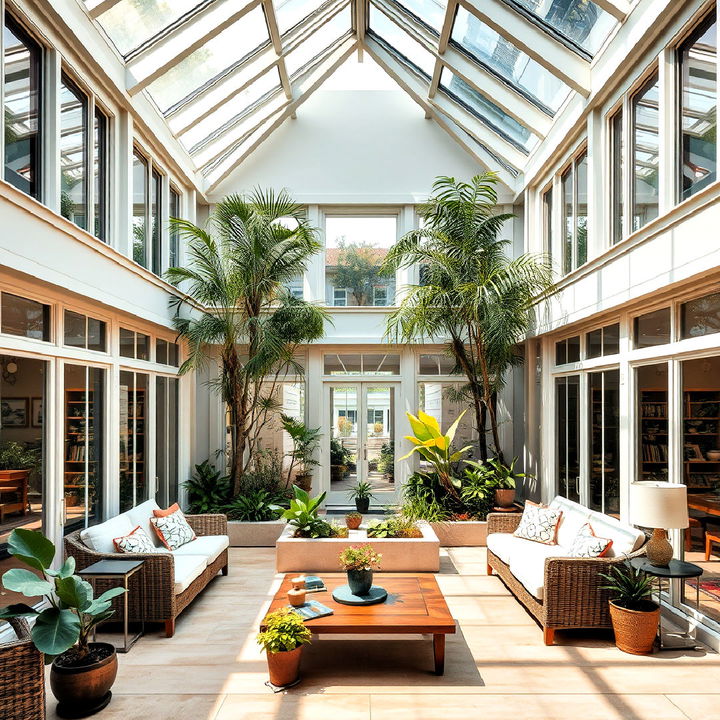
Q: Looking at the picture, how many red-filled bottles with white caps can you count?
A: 0